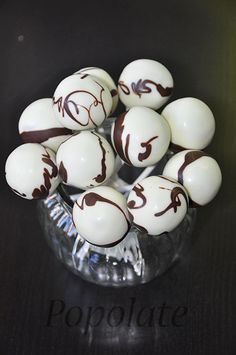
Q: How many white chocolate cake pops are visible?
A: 11